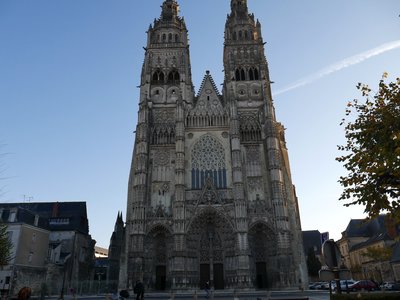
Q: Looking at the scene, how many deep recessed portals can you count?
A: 3